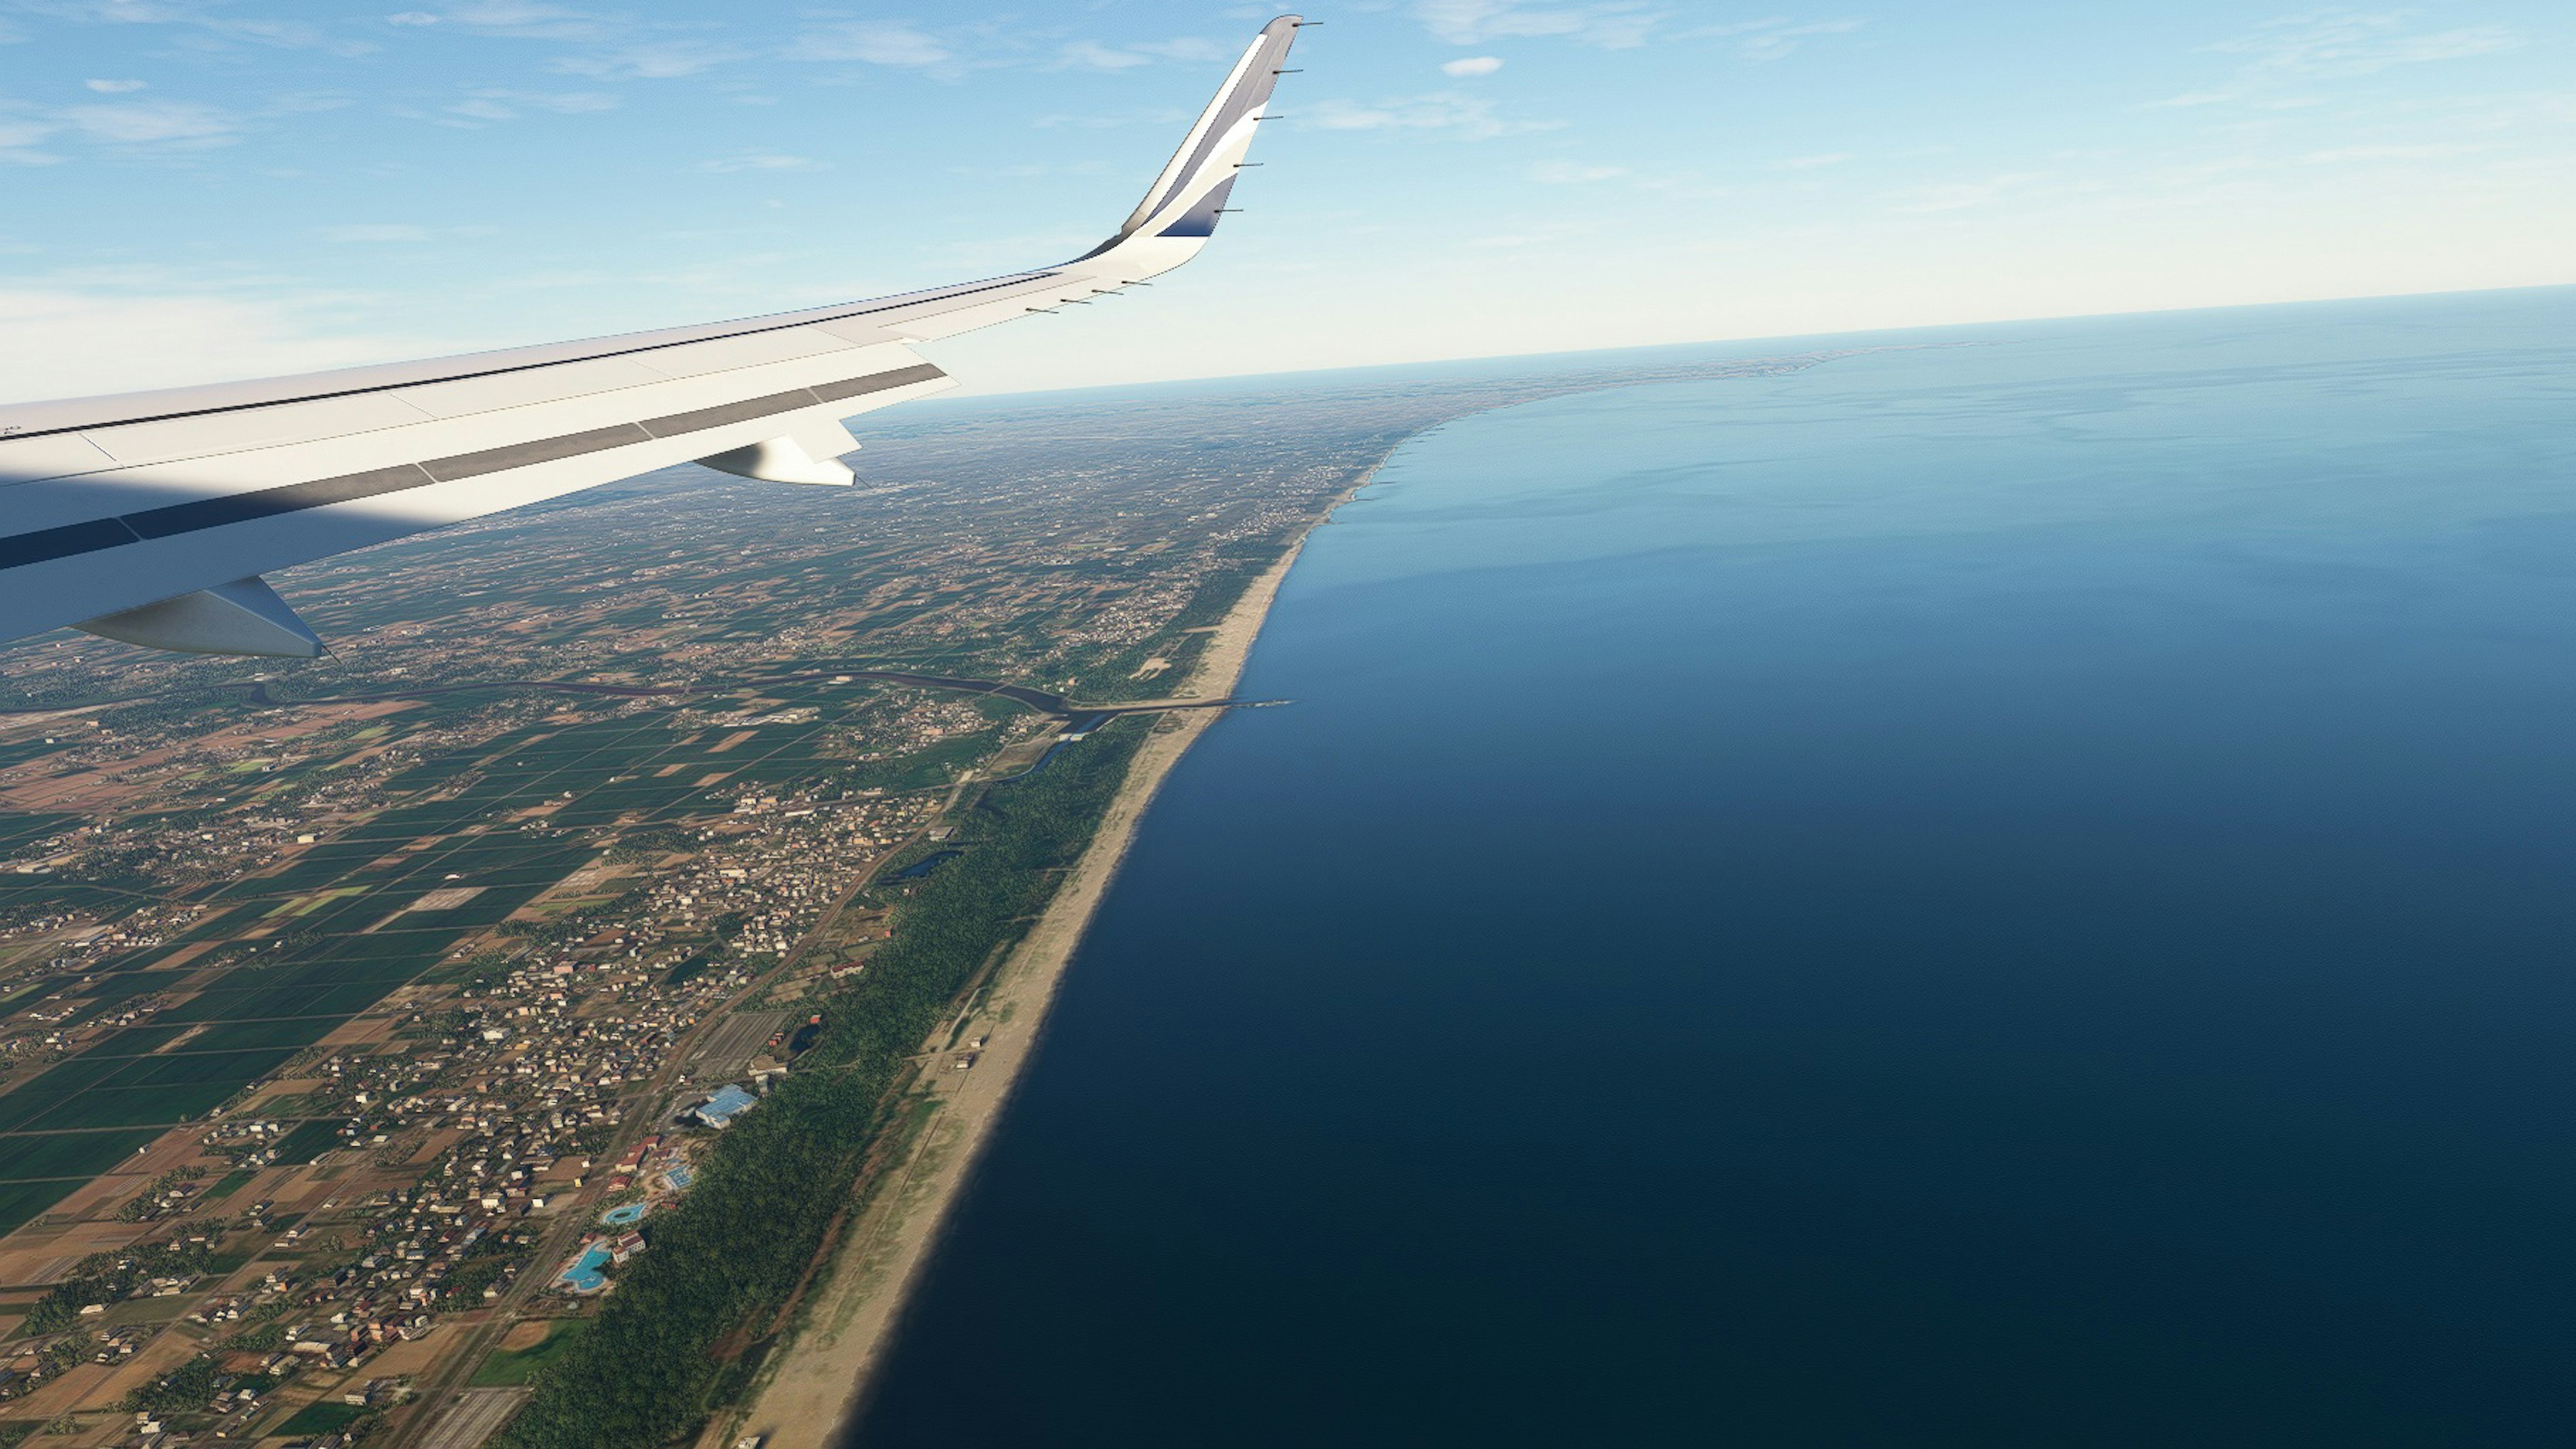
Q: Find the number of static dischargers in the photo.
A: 11